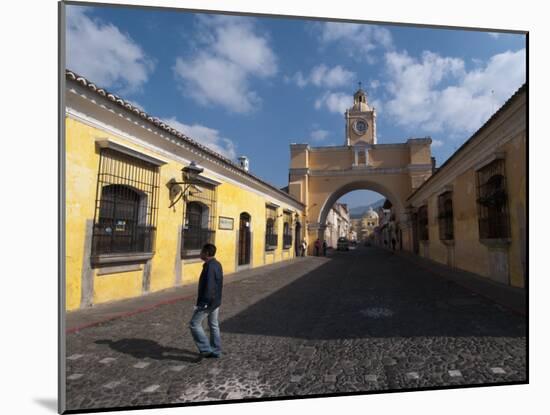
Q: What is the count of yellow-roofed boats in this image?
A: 0